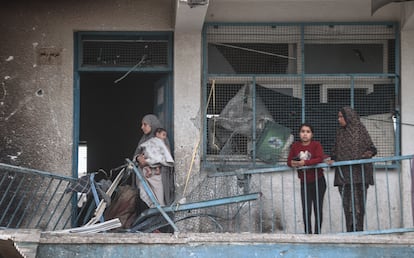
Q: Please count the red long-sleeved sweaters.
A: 1